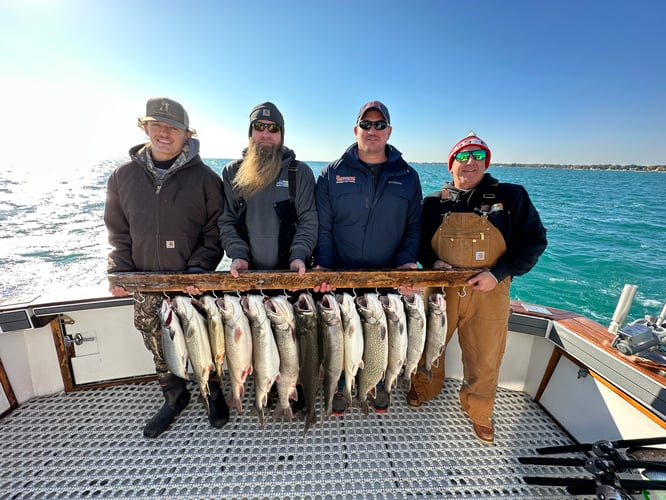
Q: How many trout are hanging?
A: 13